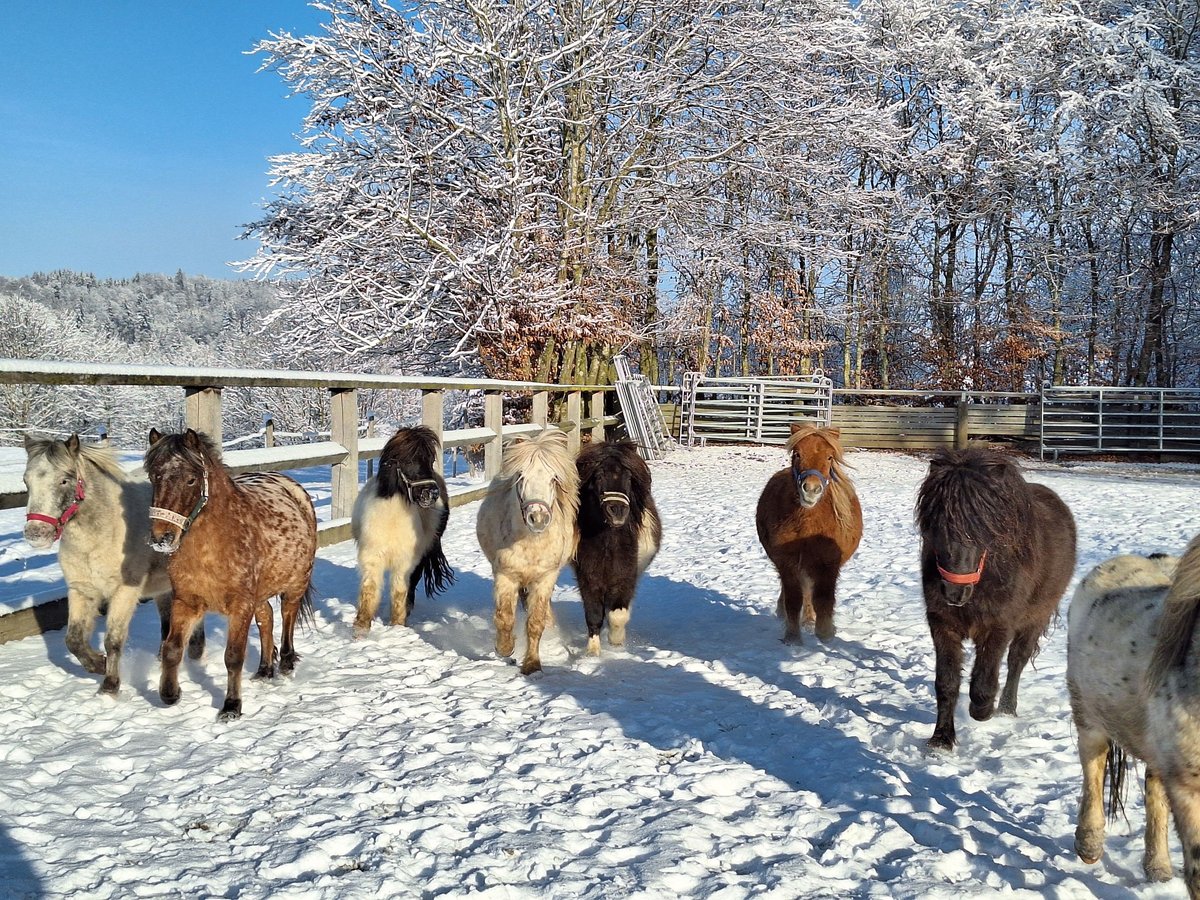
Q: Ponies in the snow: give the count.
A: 8